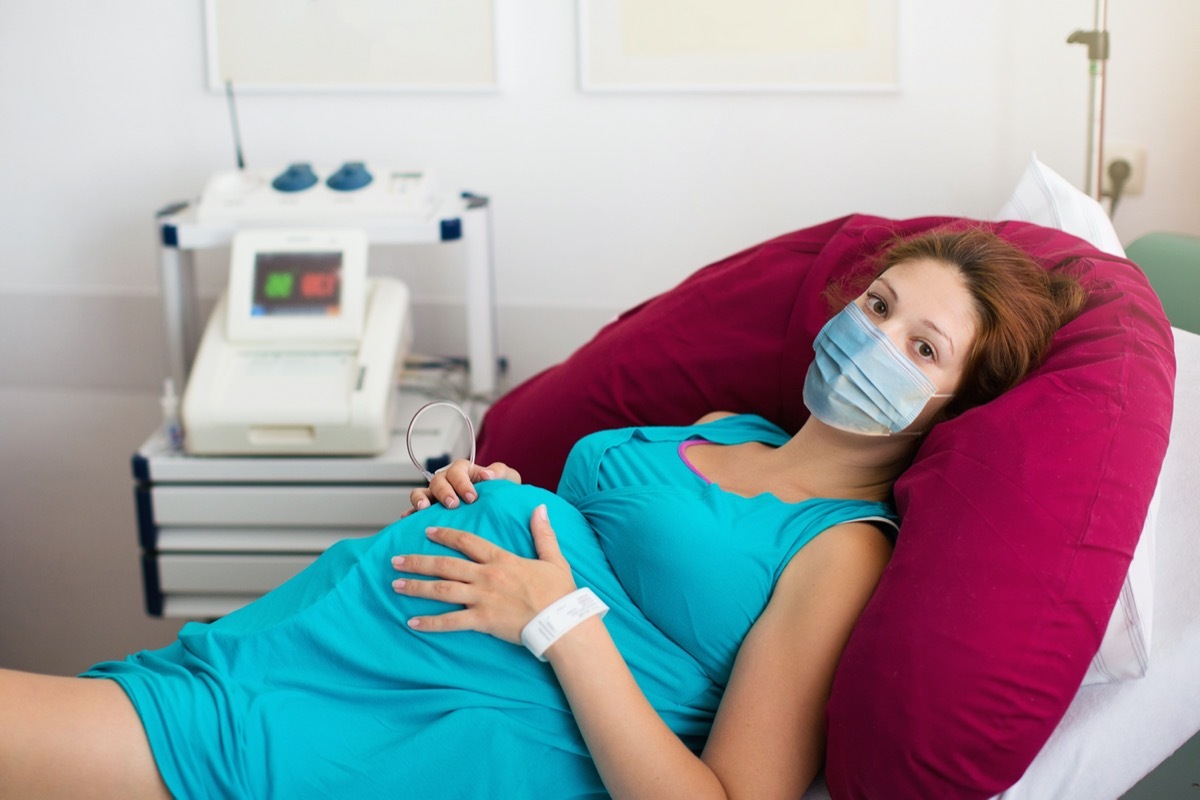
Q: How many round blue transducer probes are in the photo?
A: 2